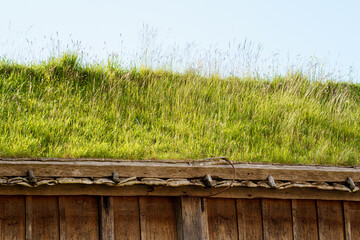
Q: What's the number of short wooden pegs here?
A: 5